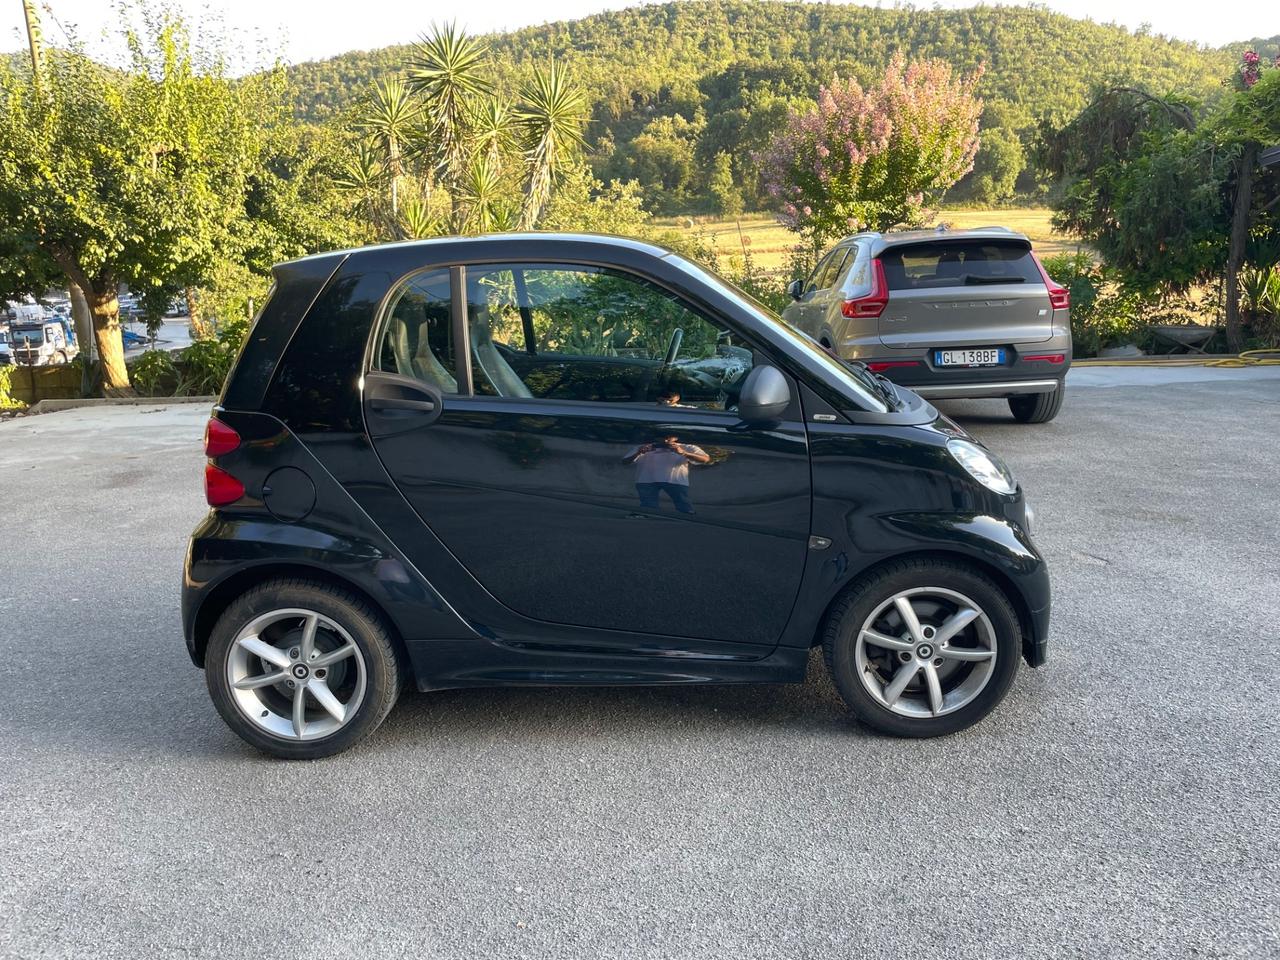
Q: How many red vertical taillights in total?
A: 2